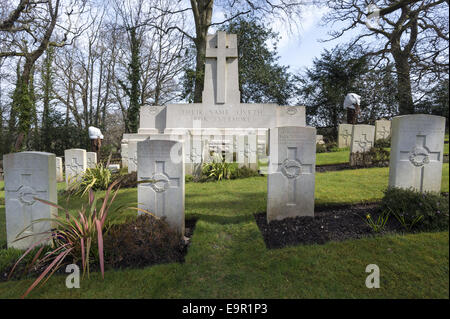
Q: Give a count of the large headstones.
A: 4